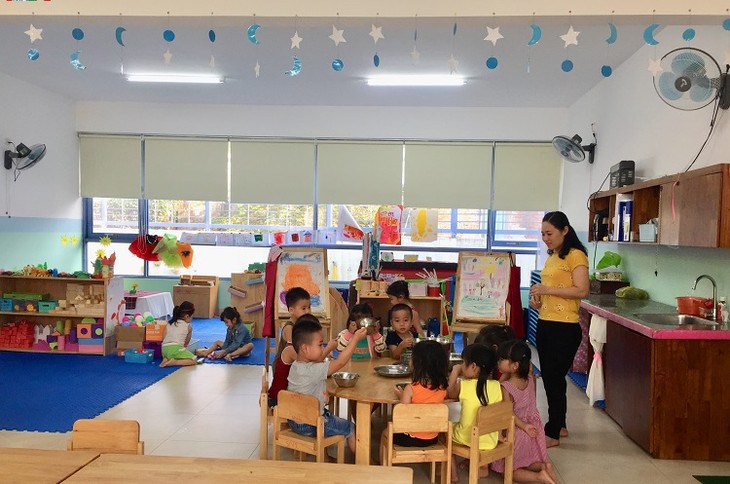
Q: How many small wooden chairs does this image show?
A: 5